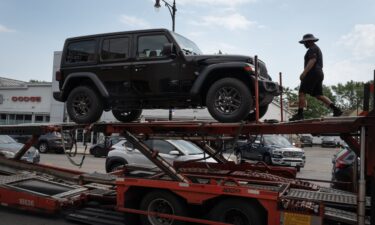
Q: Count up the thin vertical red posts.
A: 2